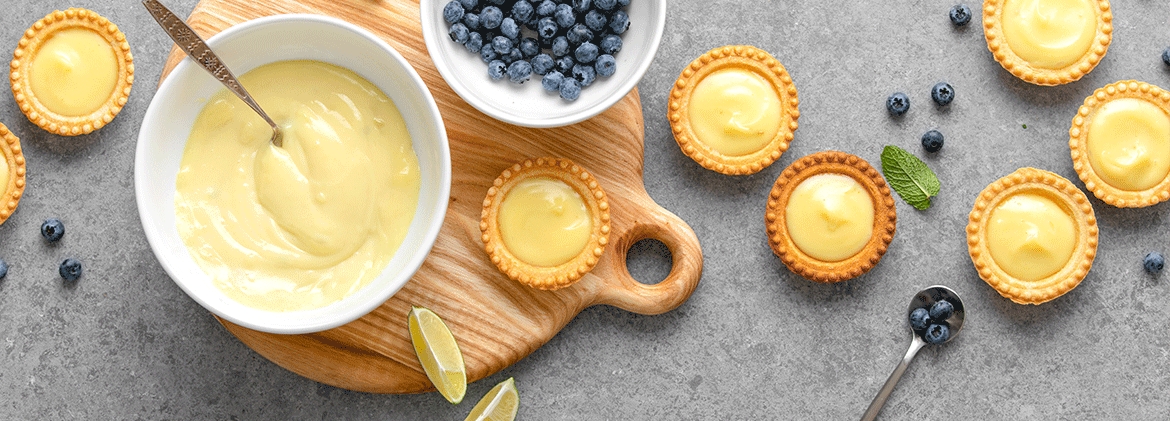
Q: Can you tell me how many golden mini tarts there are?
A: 8